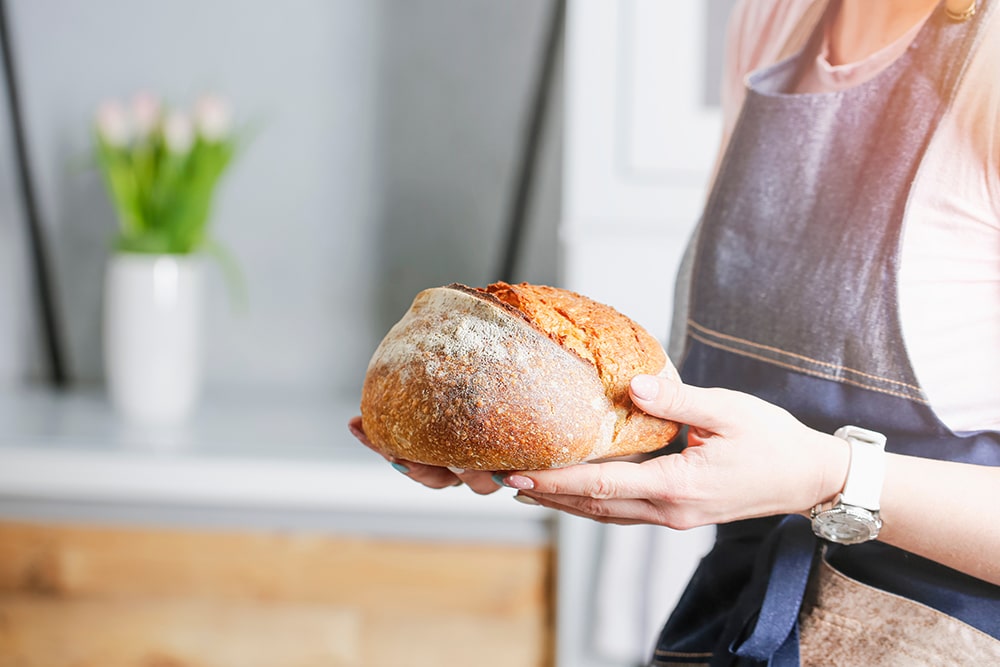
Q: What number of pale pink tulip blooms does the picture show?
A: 4